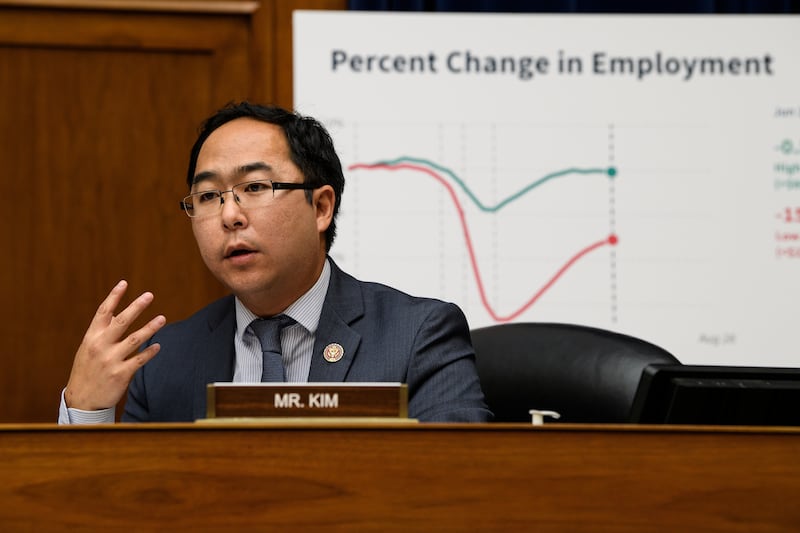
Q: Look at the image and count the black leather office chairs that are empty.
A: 1